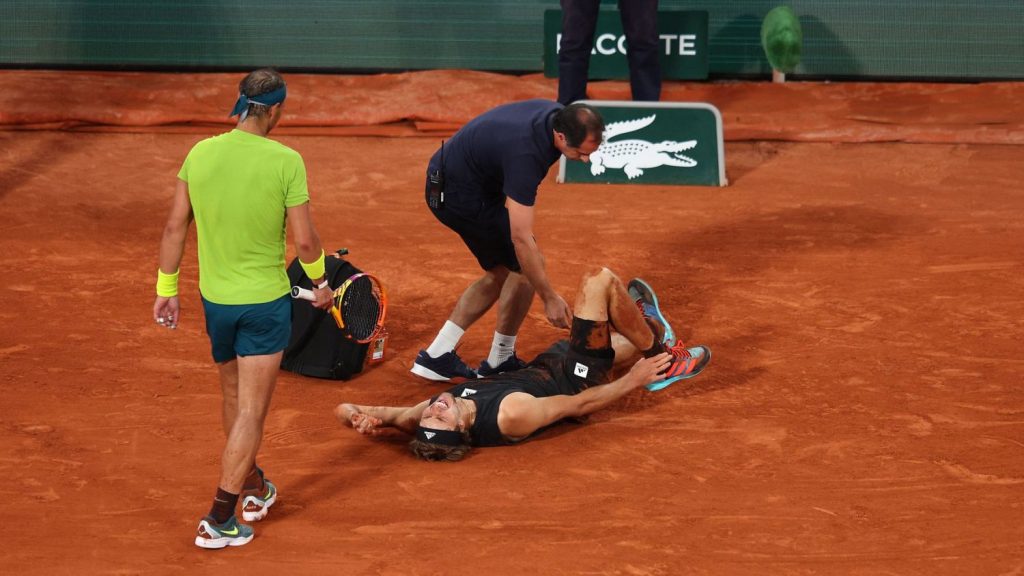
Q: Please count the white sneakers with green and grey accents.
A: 2